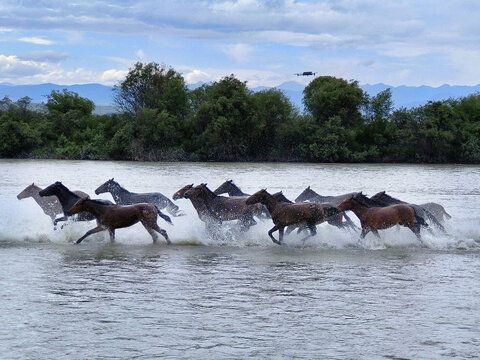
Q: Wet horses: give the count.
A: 13